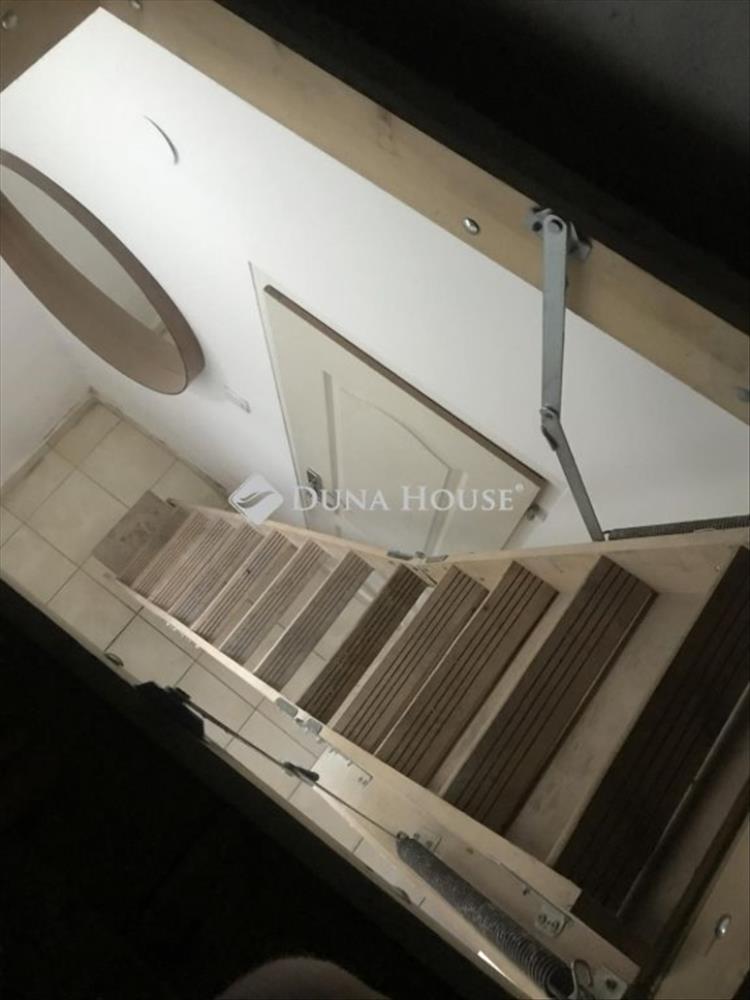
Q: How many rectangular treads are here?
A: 11